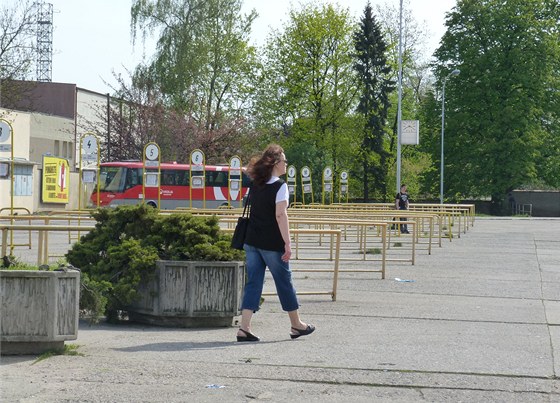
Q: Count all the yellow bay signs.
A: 9